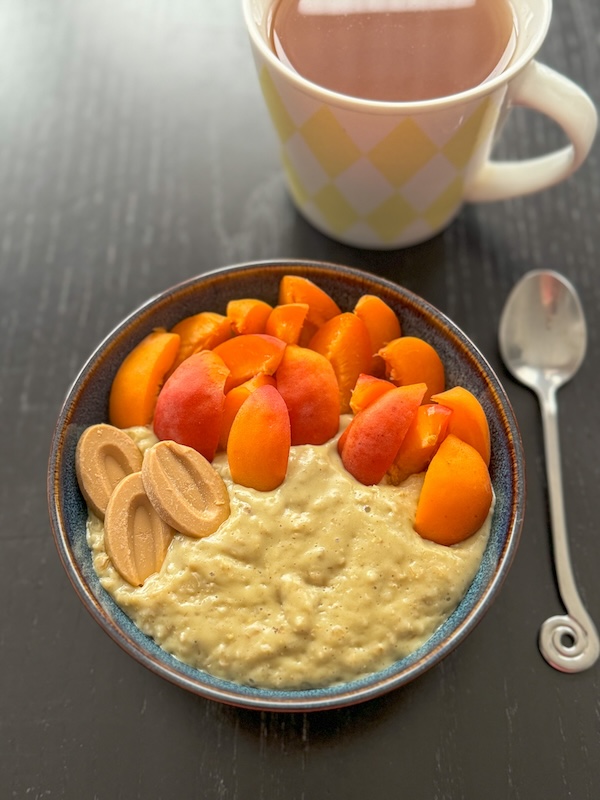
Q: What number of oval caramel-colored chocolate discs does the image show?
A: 3